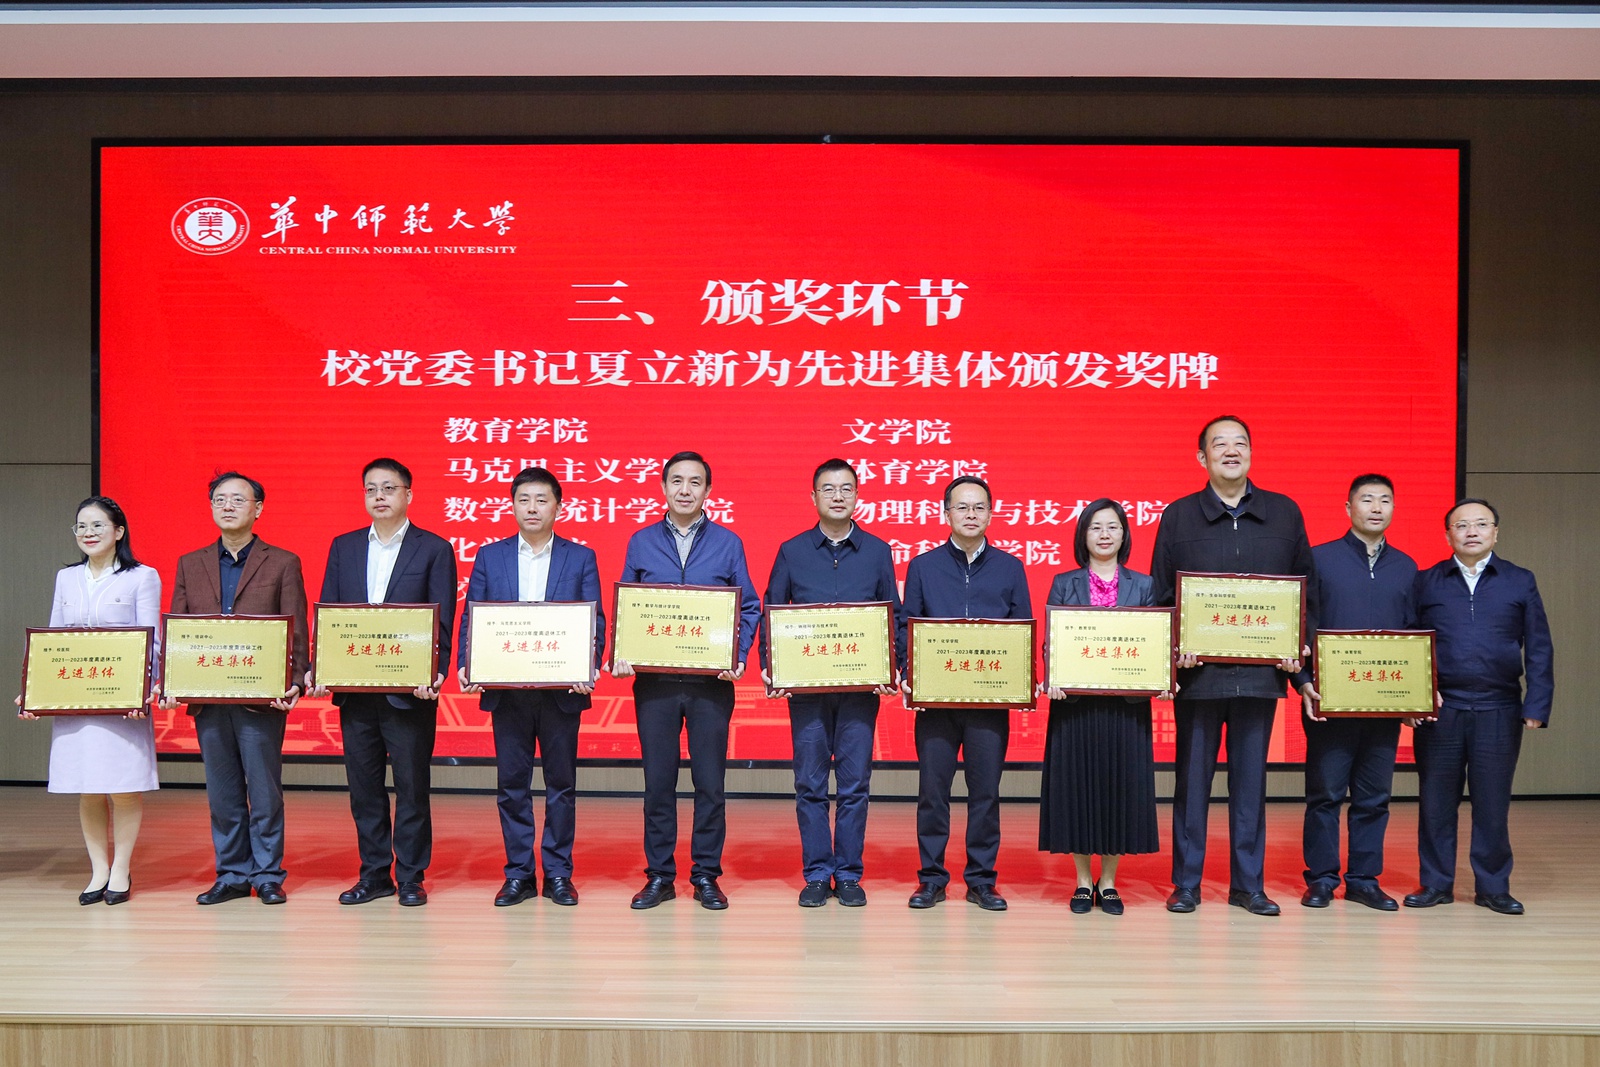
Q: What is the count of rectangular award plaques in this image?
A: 10